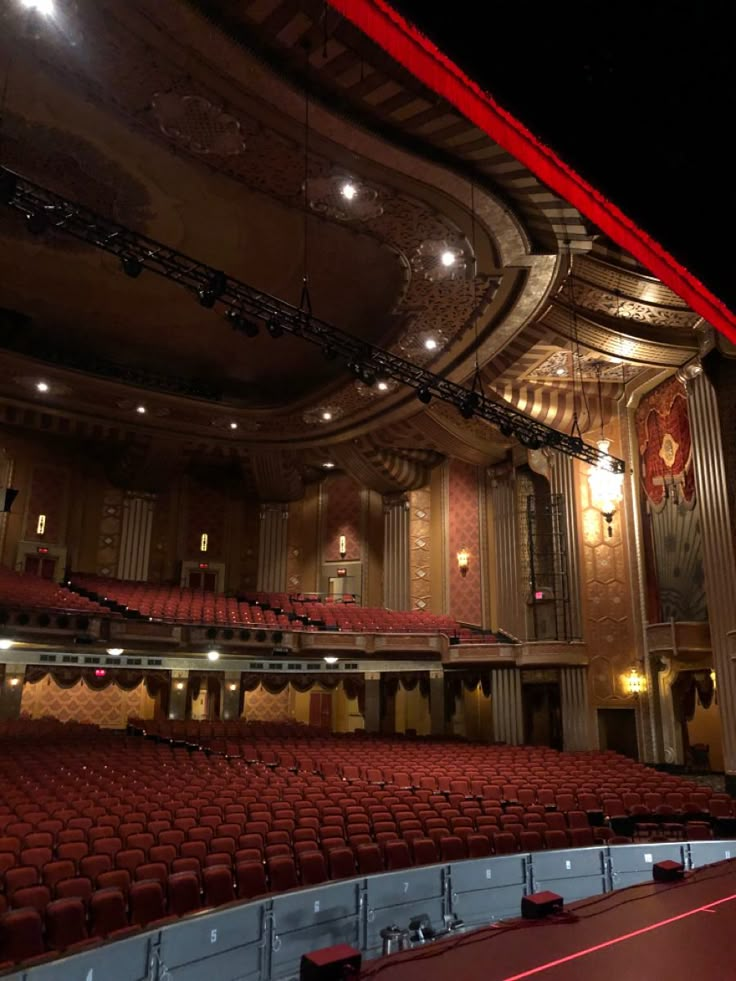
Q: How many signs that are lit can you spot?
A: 5